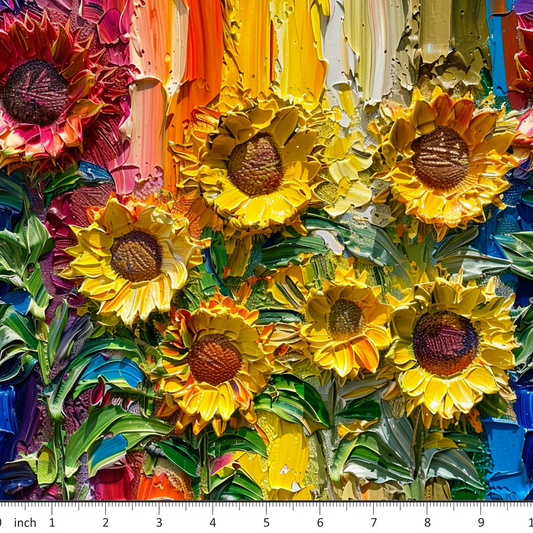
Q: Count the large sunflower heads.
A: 7